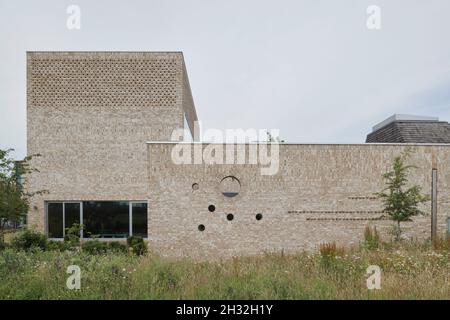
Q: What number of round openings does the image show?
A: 6